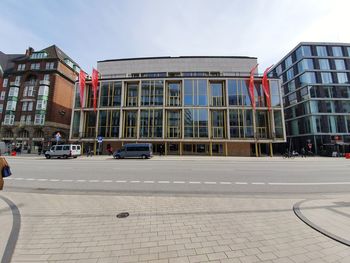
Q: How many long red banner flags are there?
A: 4